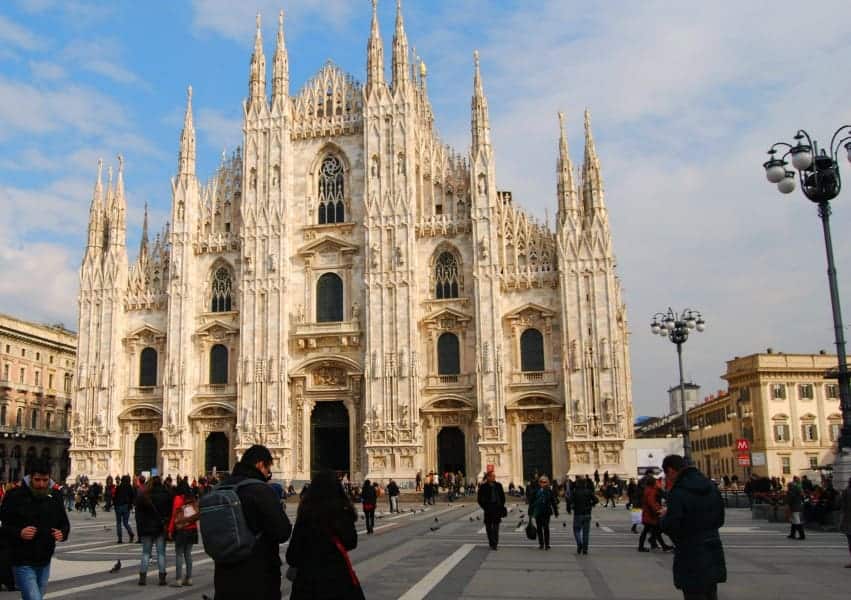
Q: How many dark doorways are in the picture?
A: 5